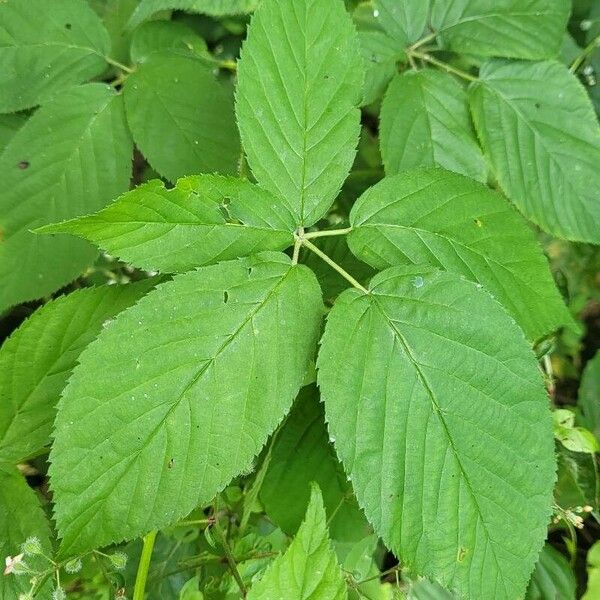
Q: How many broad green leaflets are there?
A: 5